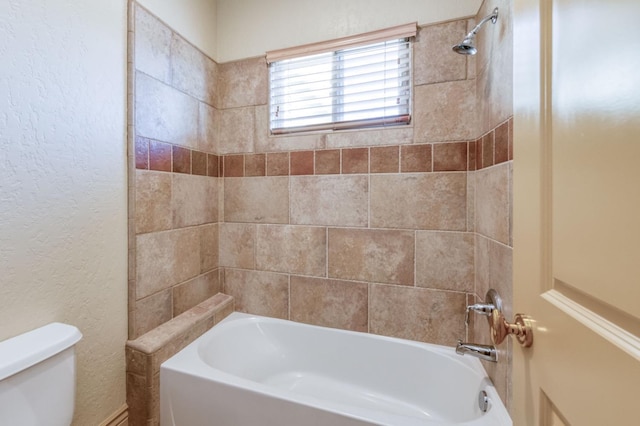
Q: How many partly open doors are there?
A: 1